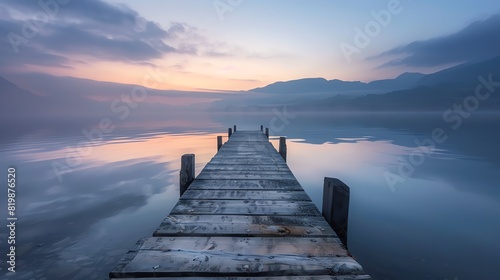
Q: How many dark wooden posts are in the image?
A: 8